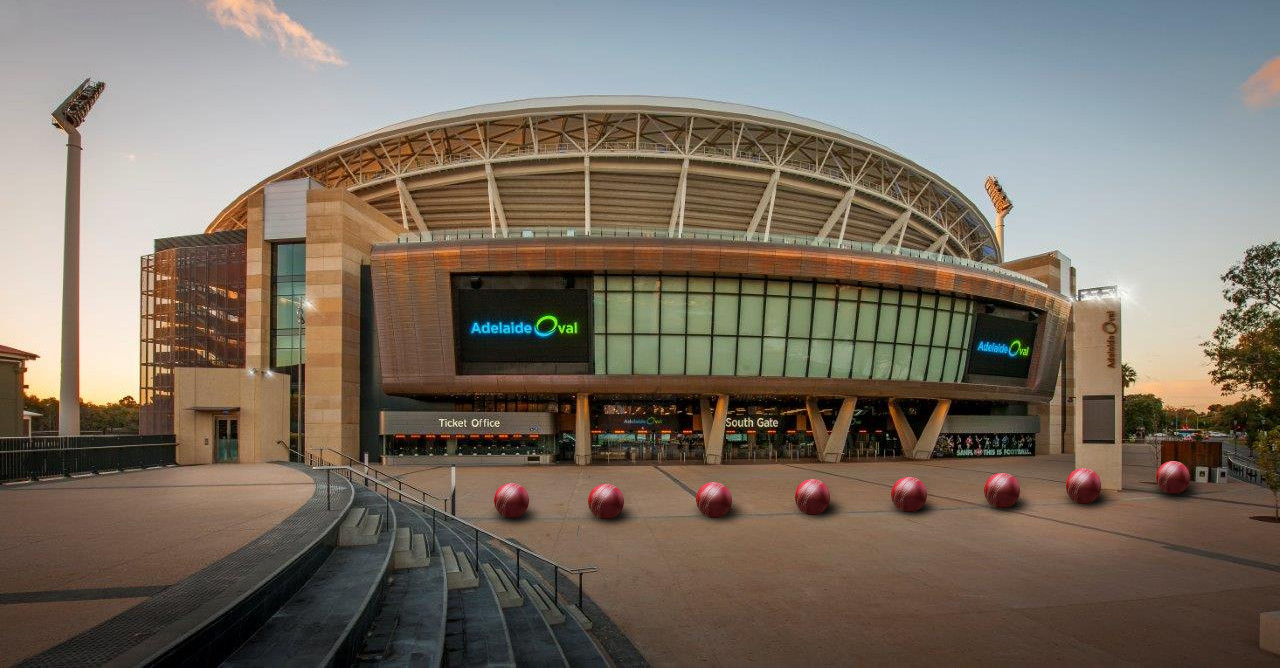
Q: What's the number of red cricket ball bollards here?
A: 8